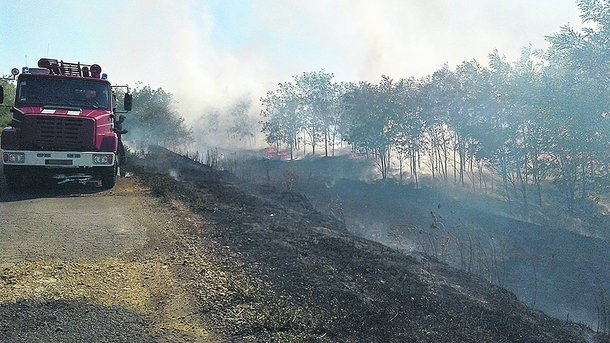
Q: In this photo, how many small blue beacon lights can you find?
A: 2